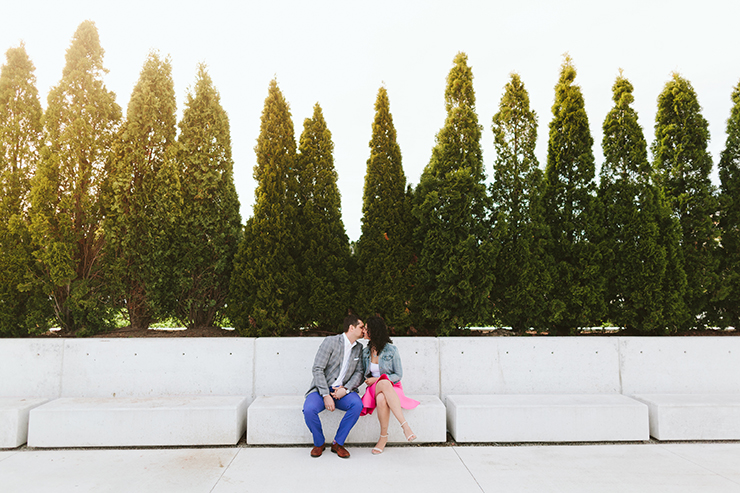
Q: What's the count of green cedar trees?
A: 13